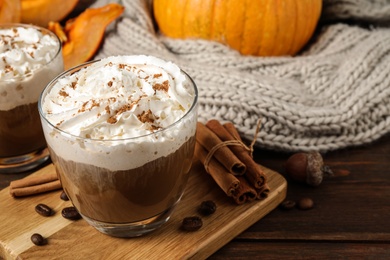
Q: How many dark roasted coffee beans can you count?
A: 8